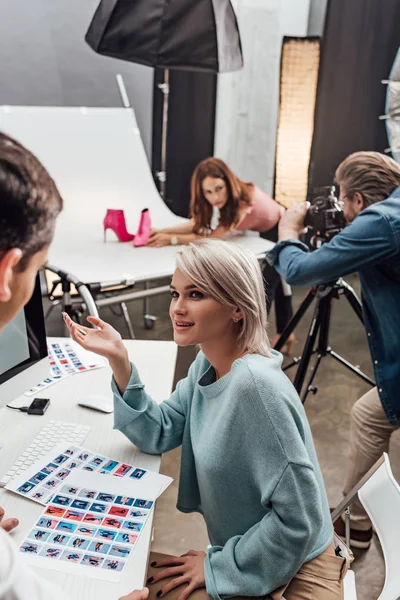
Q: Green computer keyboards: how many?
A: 0